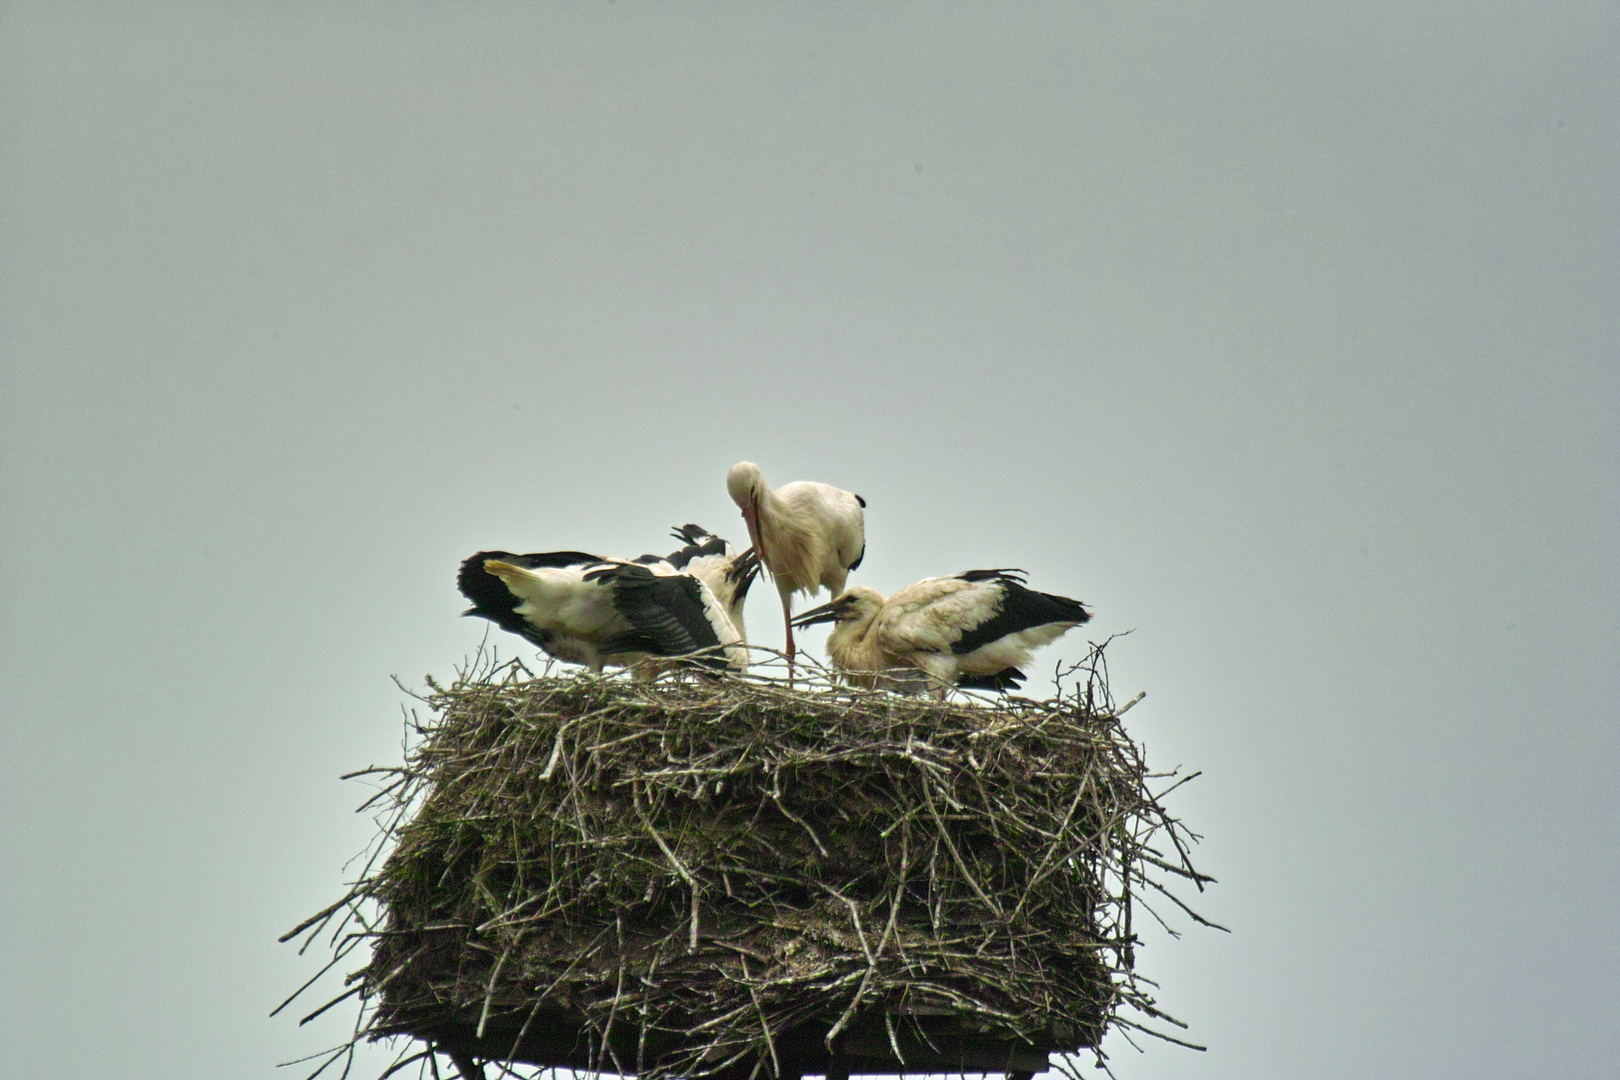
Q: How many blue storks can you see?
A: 0